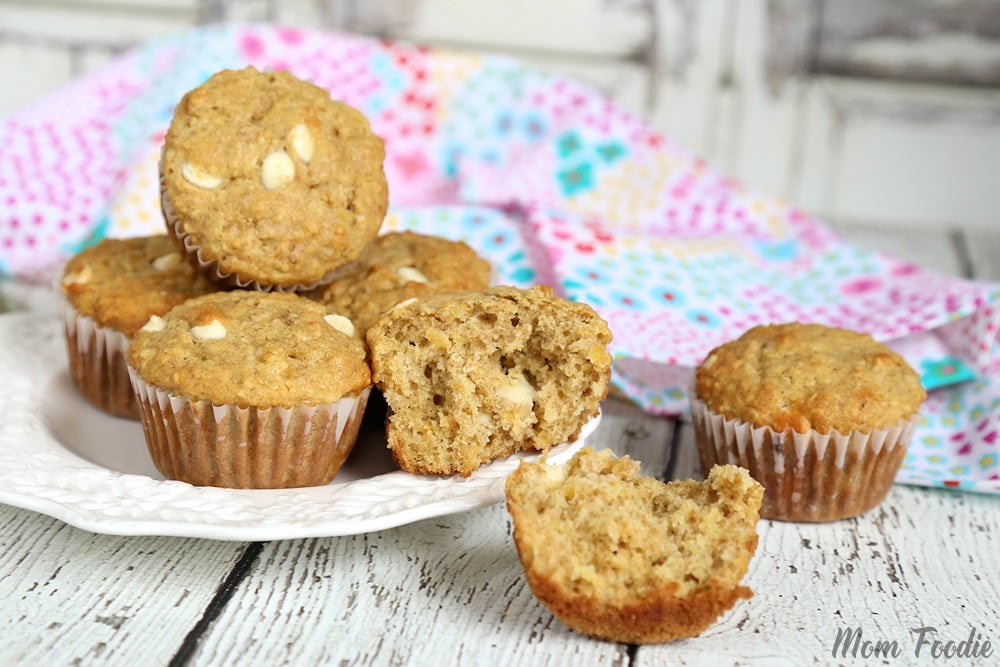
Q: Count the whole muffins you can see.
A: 5